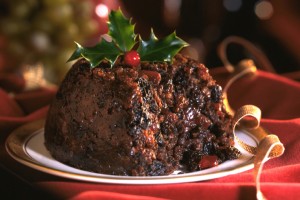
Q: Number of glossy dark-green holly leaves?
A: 3